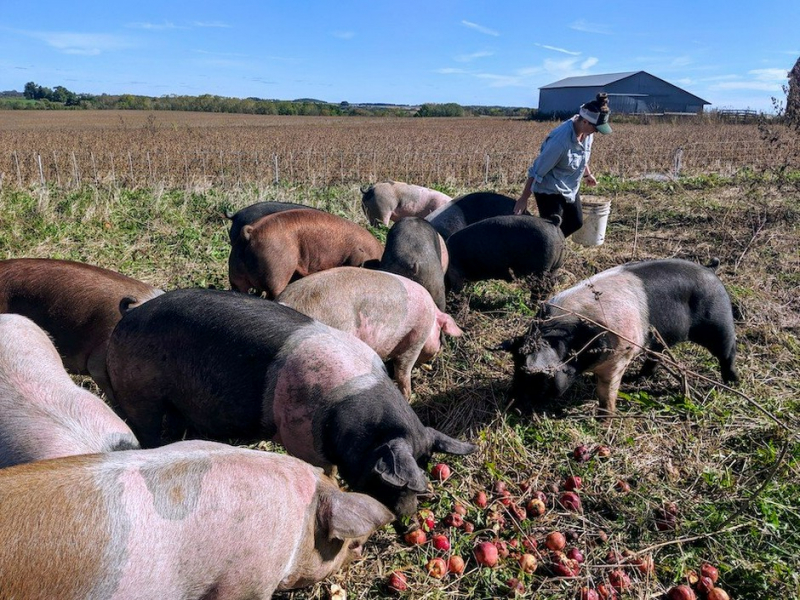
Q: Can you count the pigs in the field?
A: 12